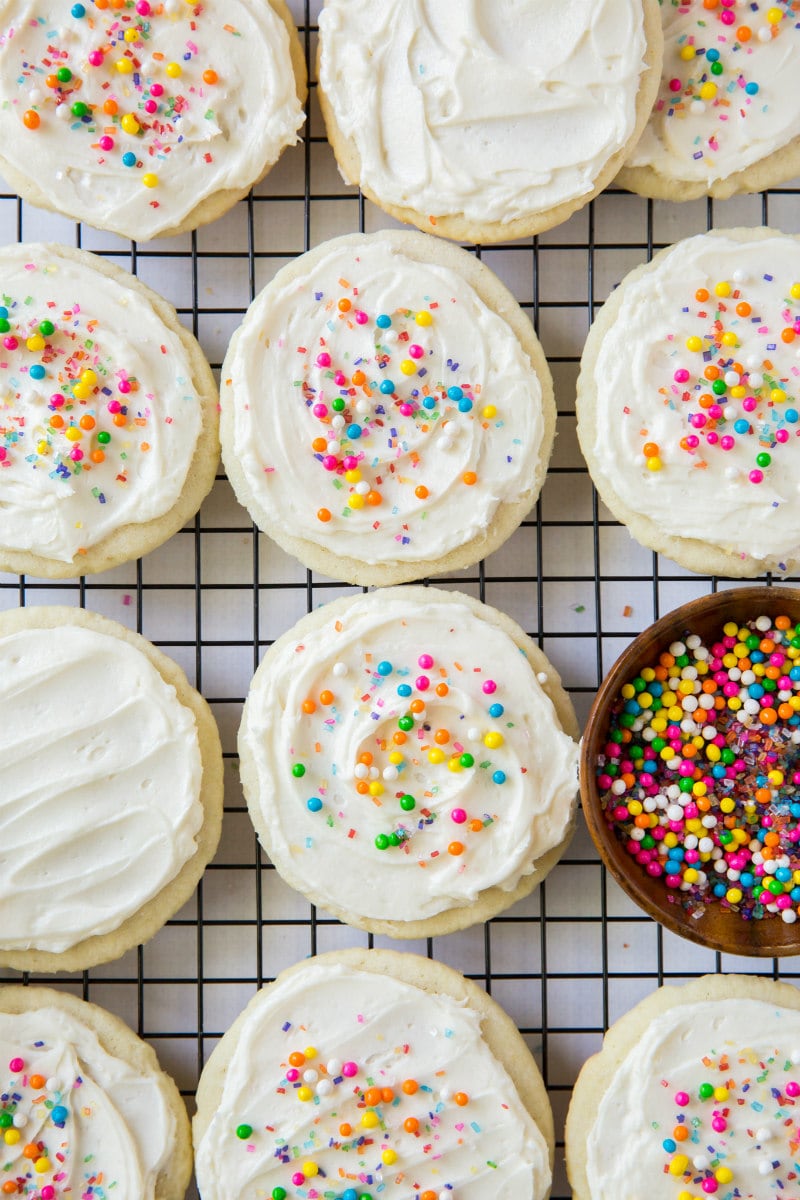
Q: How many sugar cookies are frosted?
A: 11